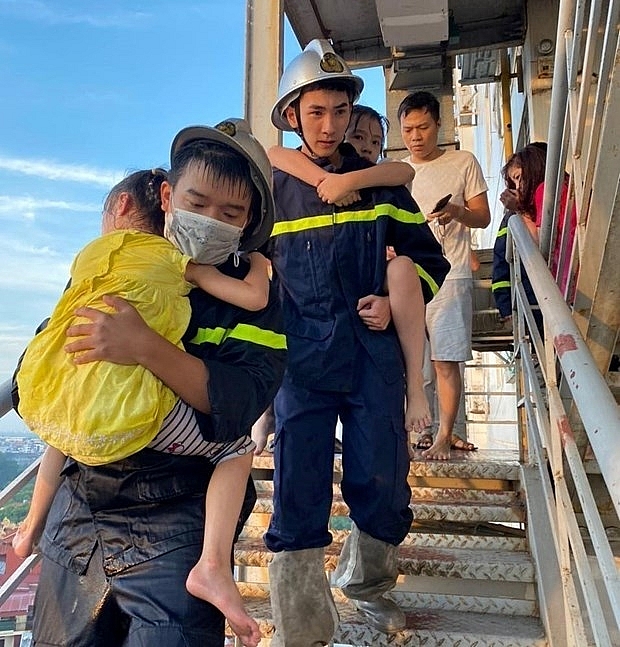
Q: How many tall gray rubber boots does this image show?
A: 2